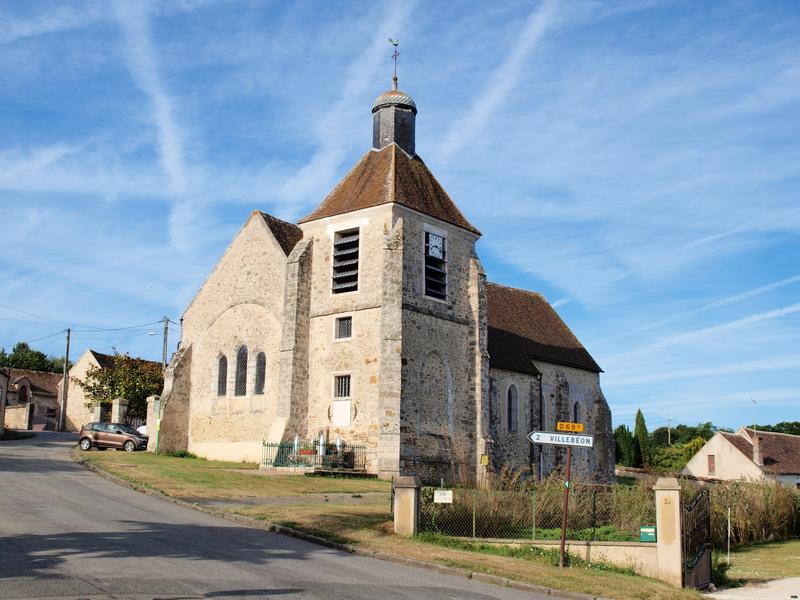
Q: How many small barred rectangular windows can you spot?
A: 2